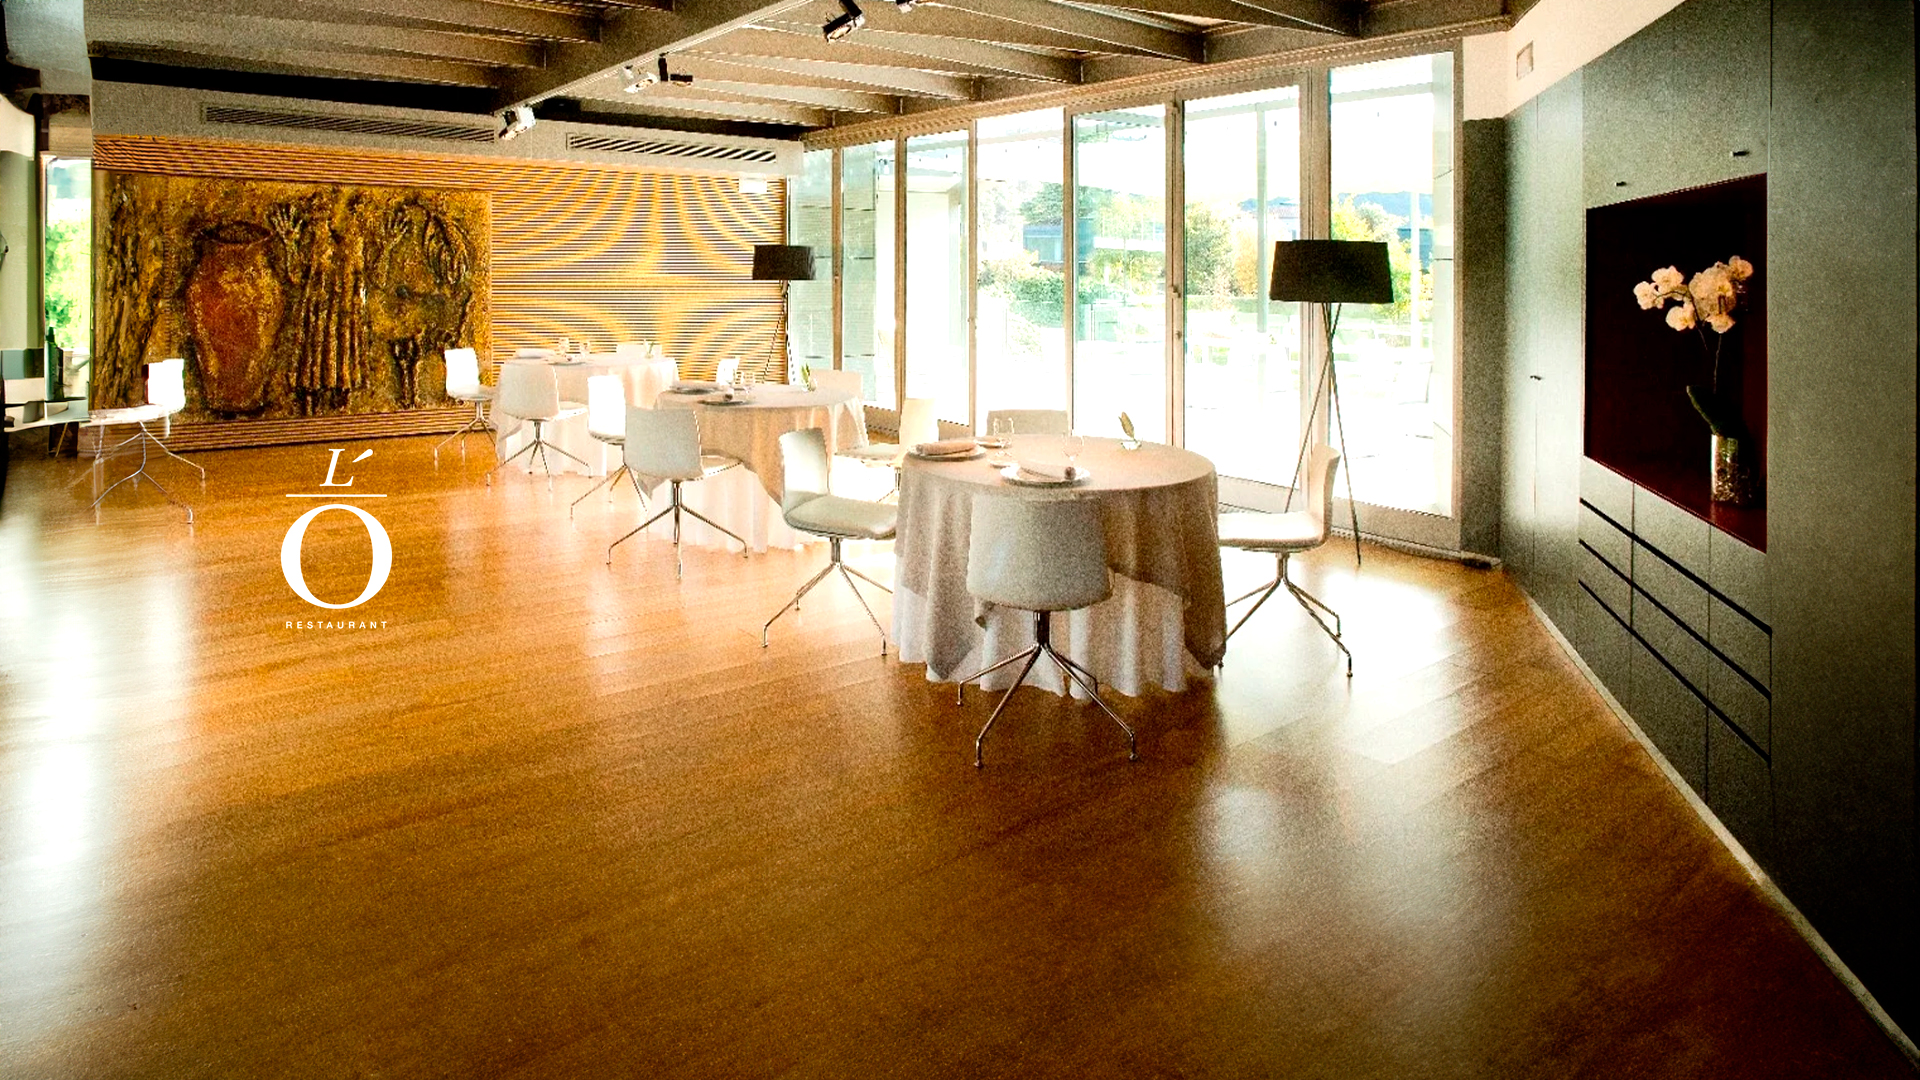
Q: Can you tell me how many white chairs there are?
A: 13